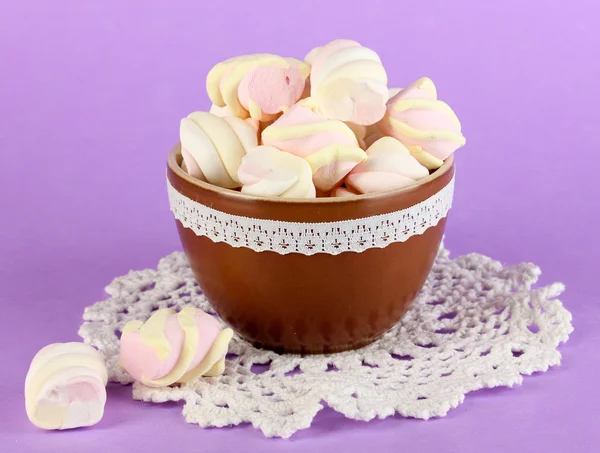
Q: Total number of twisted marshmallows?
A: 9